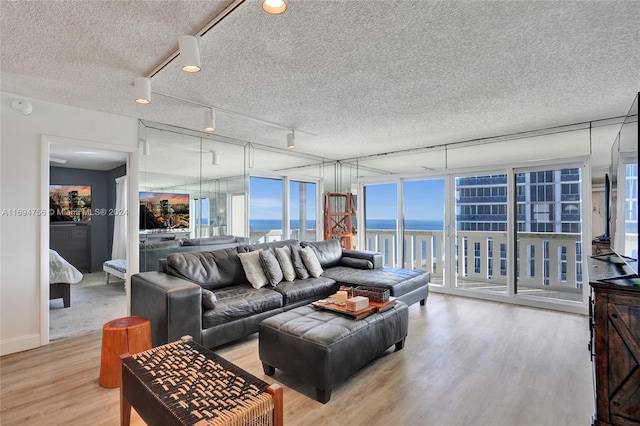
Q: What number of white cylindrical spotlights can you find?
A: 5